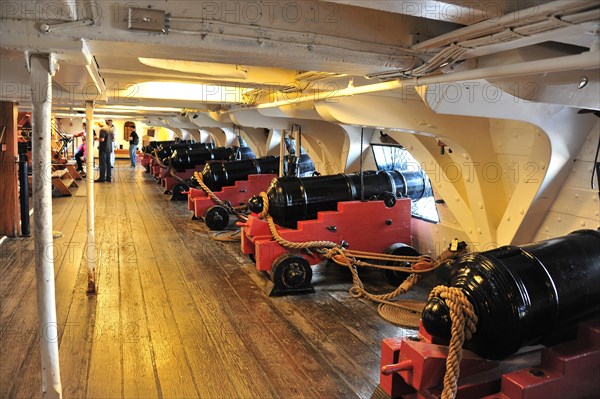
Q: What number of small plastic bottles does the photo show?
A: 0